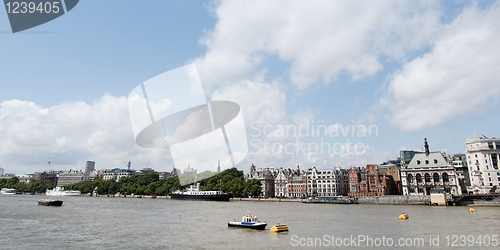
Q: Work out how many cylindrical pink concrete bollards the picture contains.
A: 0